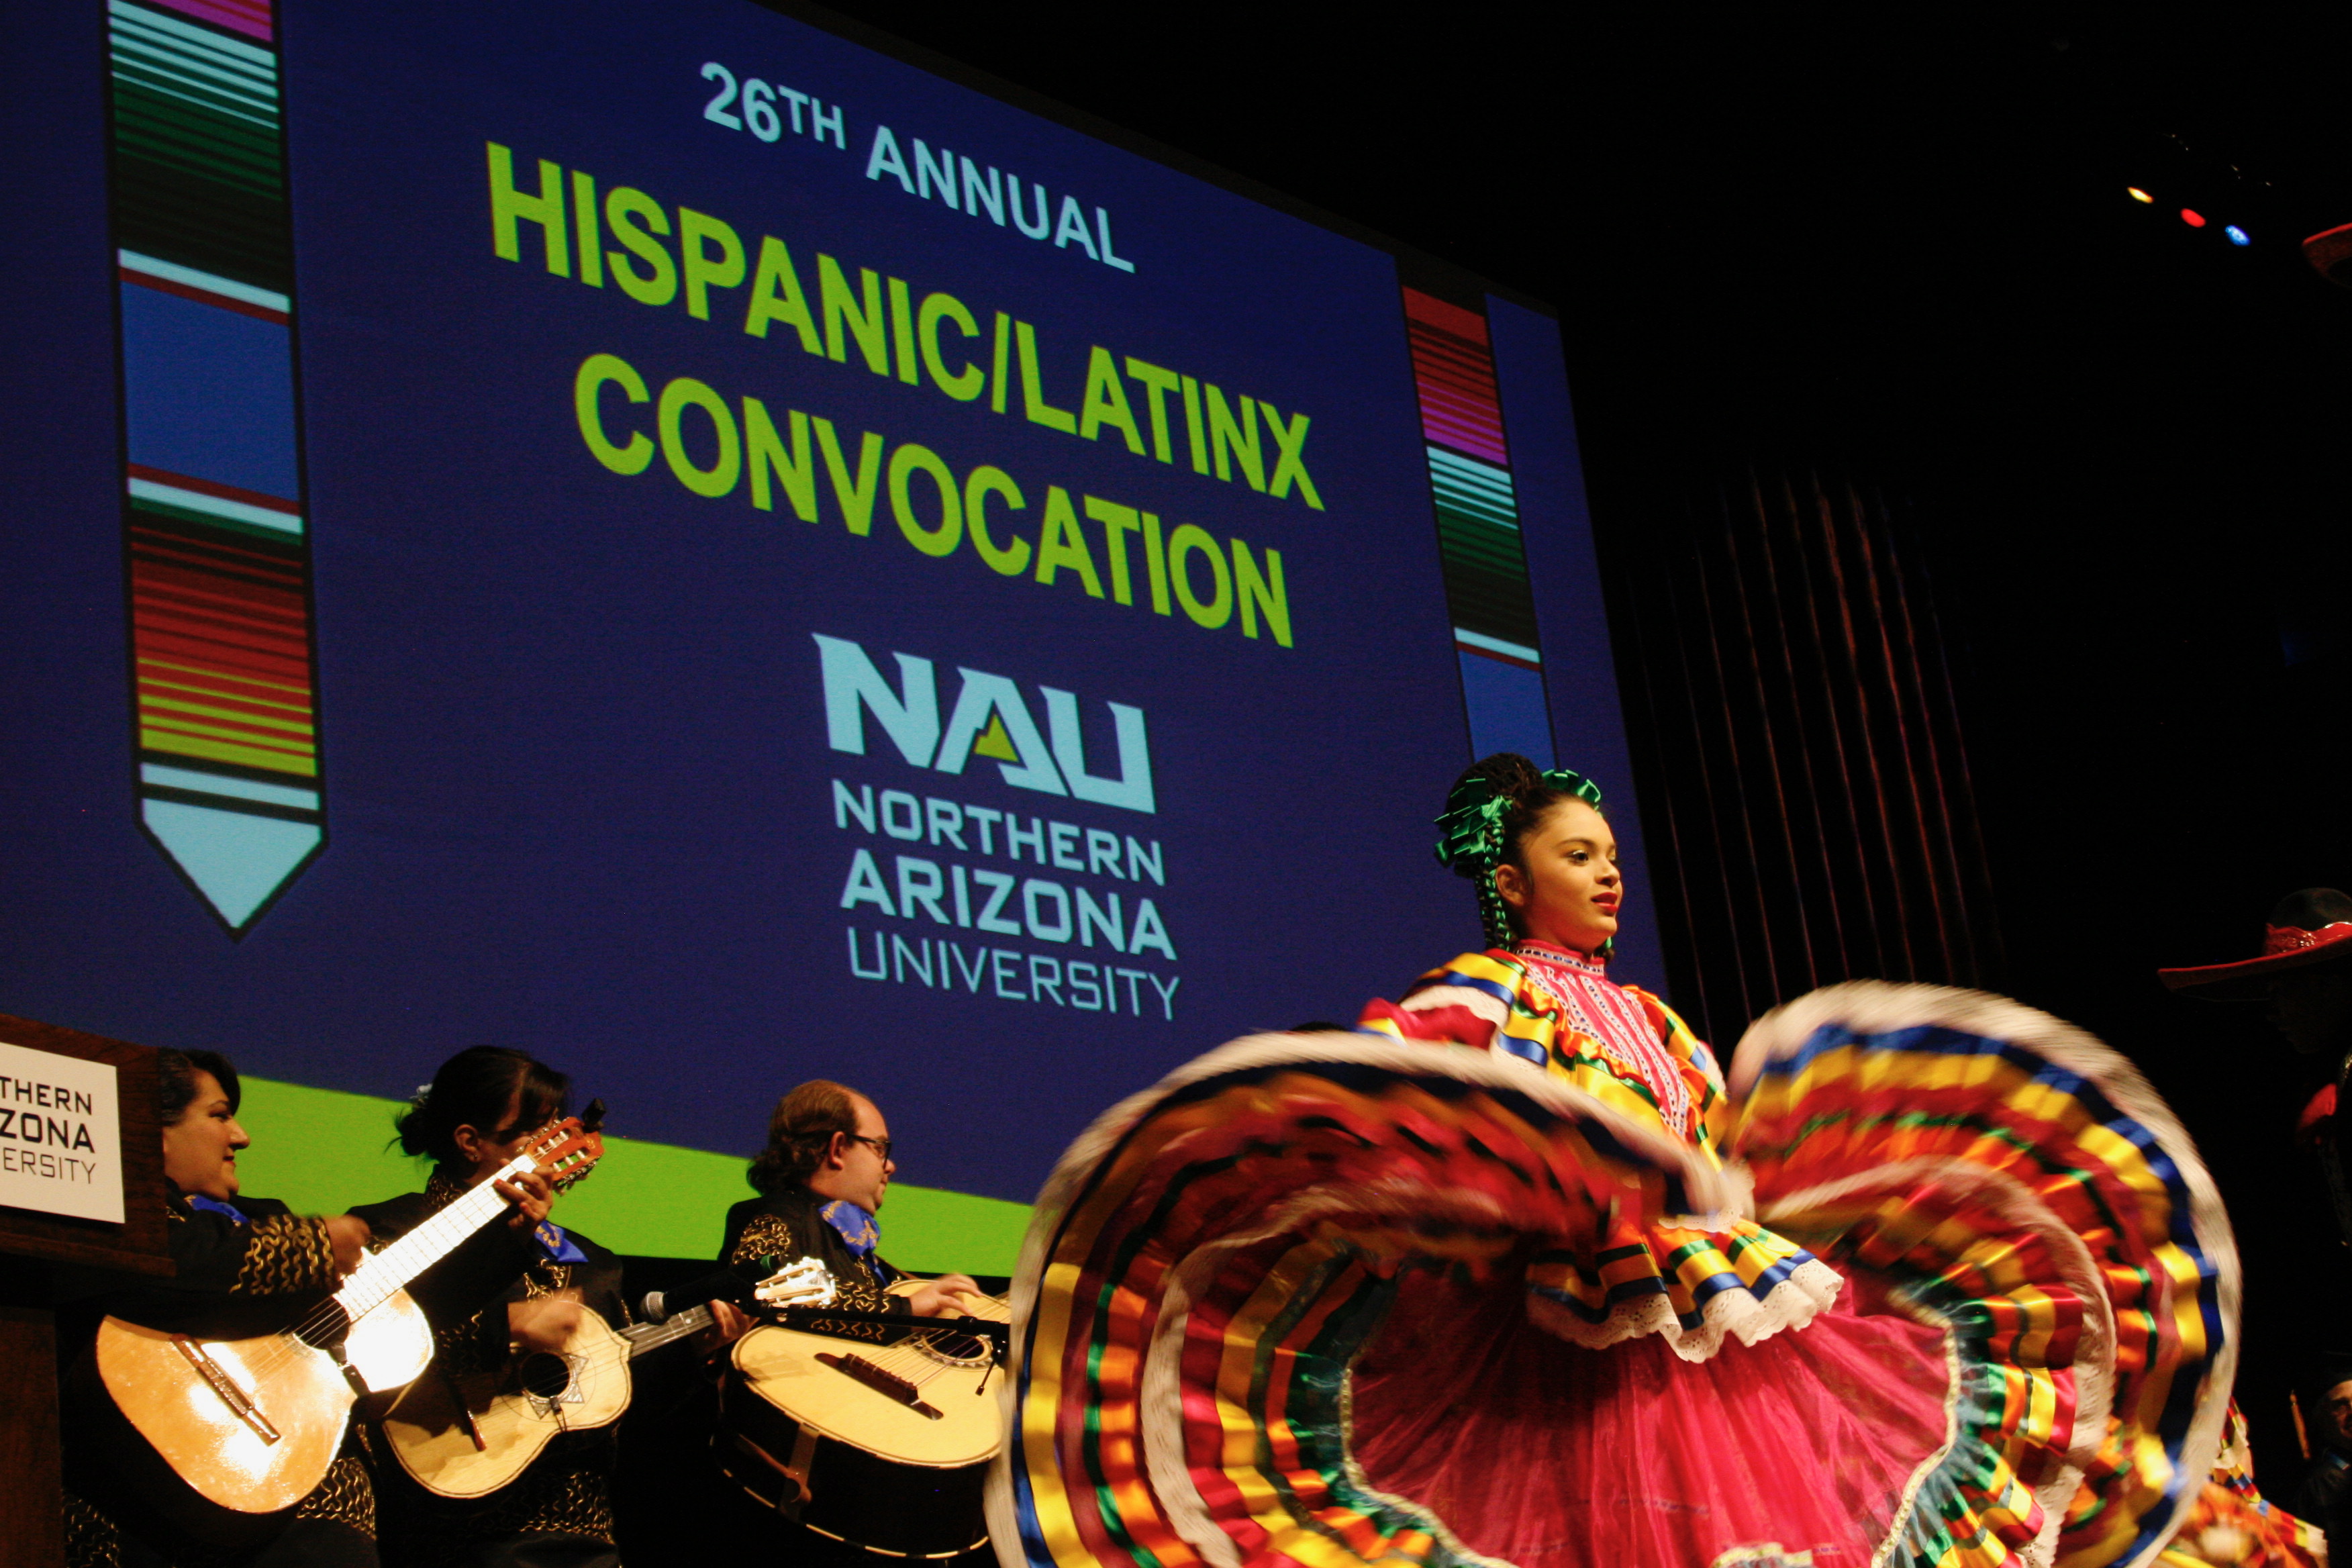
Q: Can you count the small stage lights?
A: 3